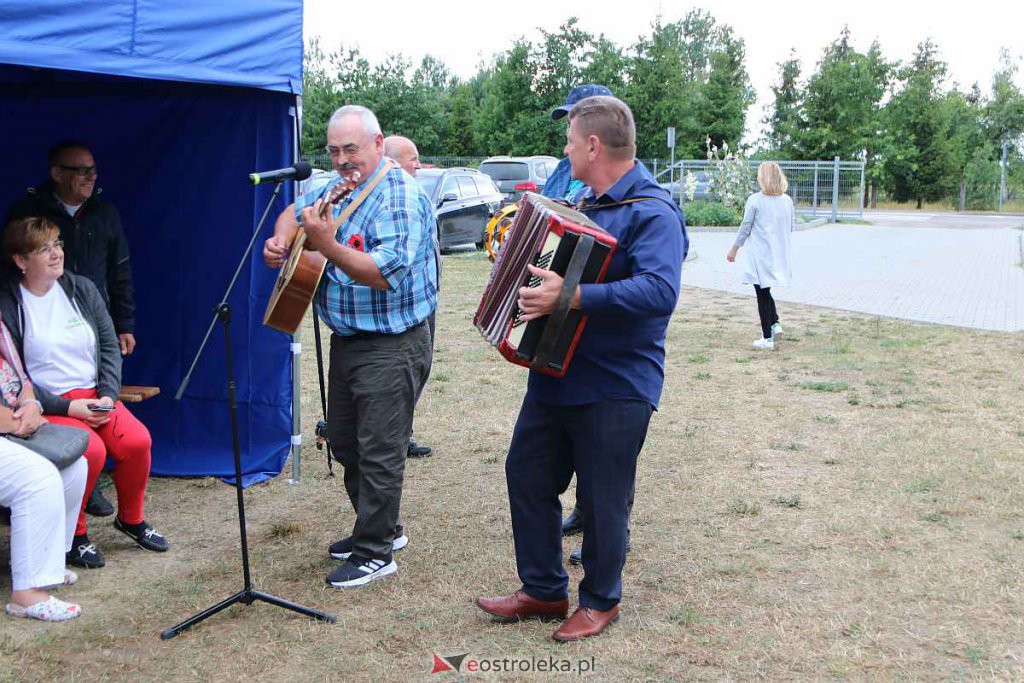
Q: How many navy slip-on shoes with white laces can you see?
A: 2